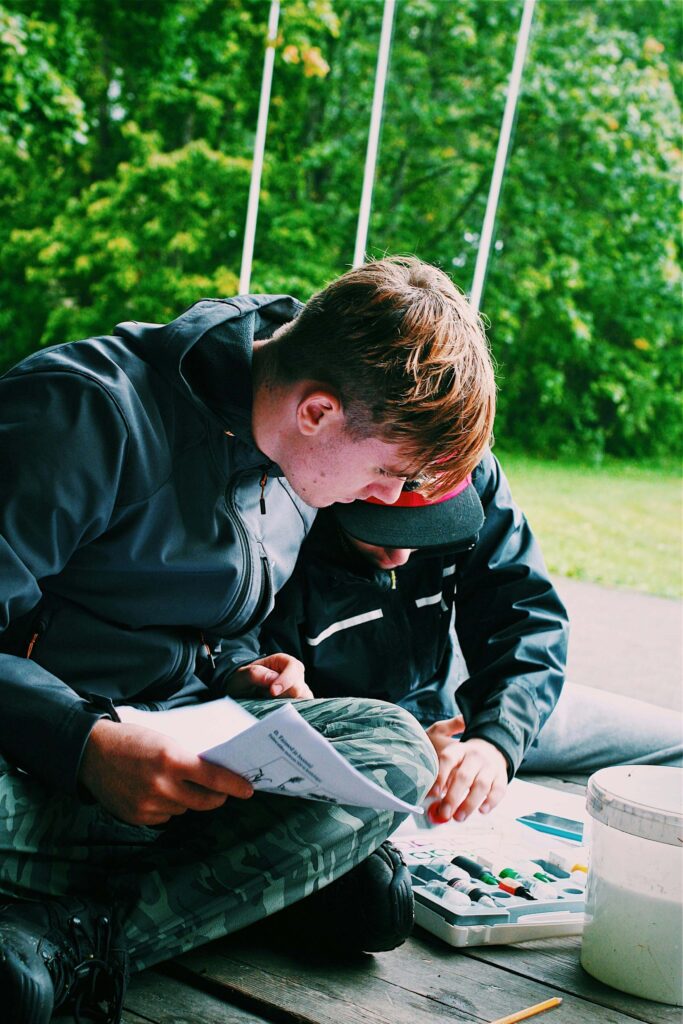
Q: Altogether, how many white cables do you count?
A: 3